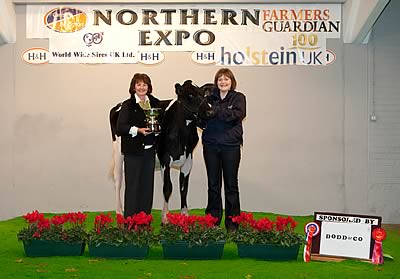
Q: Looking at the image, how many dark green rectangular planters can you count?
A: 4